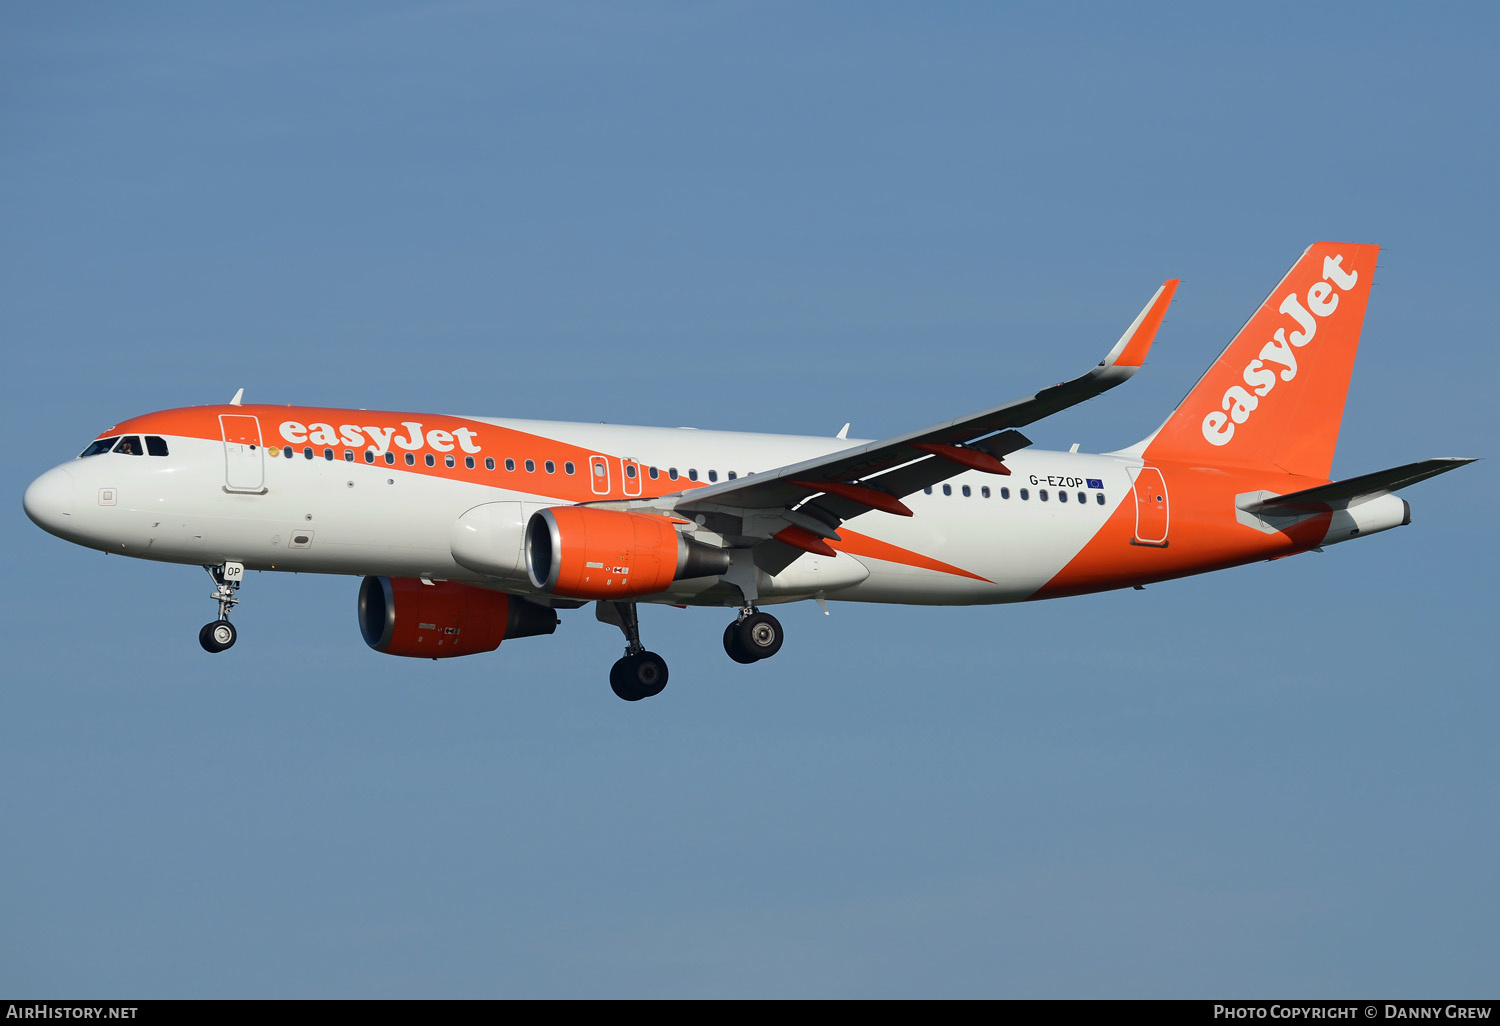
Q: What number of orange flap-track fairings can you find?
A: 3